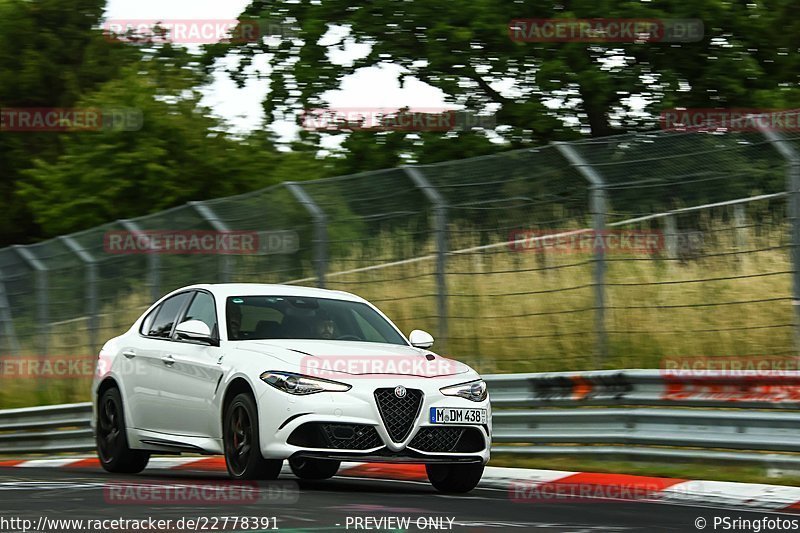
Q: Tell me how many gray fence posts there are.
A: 9